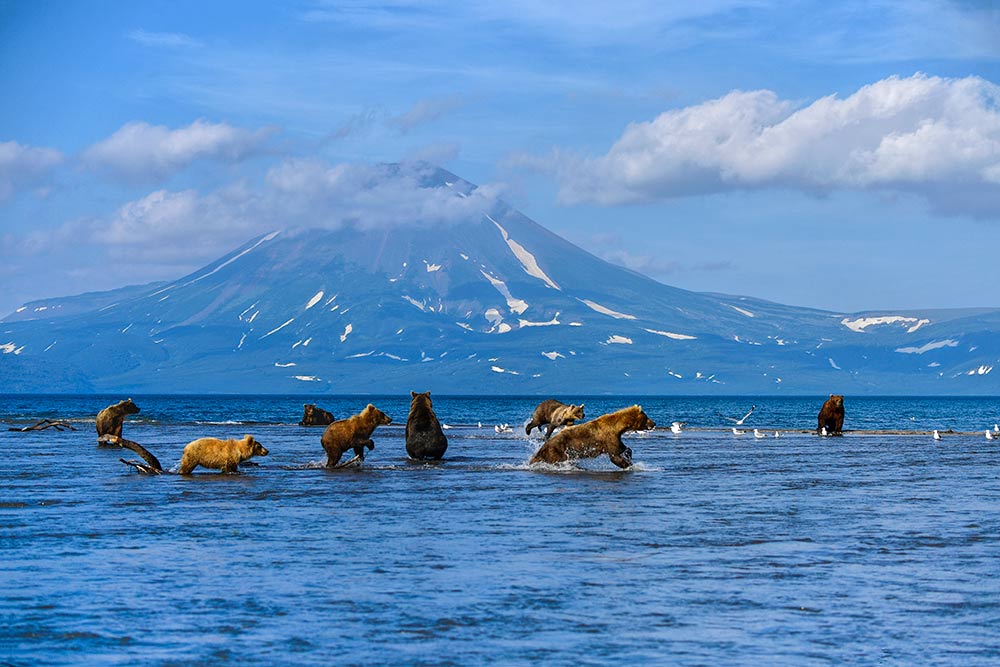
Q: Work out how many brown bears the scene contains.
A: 8